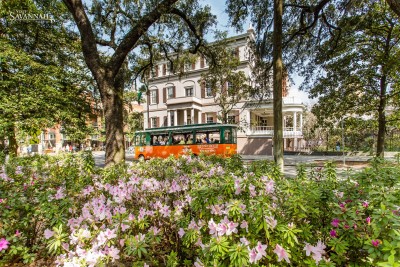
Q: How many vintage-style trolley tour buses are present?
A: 1